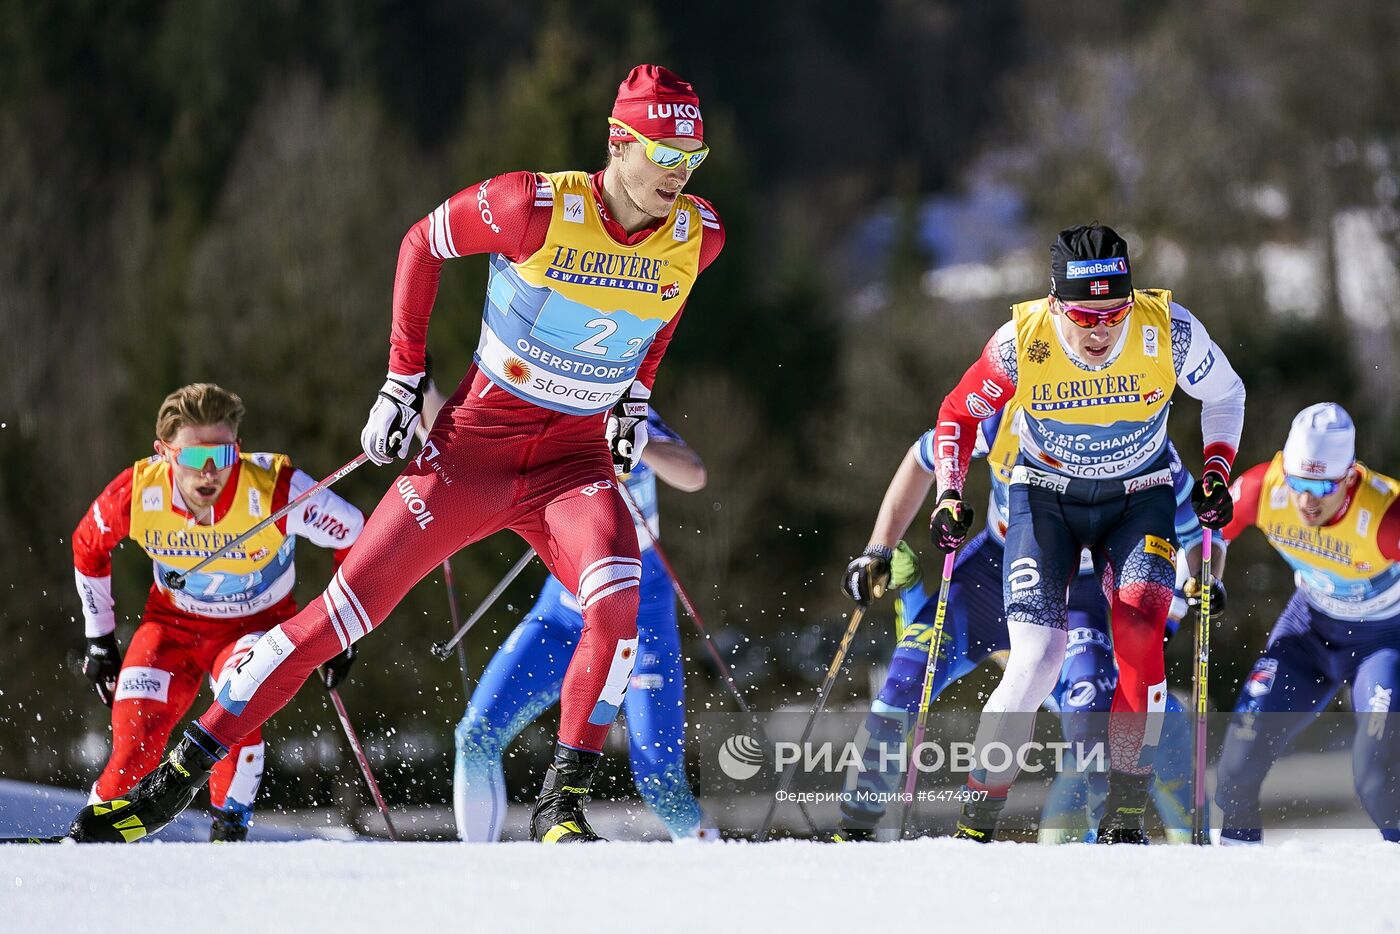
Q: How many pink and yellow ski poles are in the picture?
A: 2